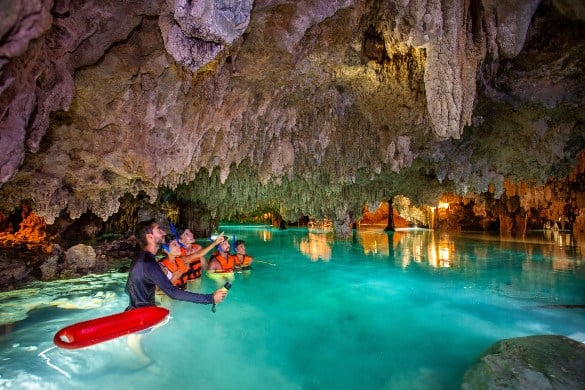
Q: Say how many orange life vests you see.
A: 4